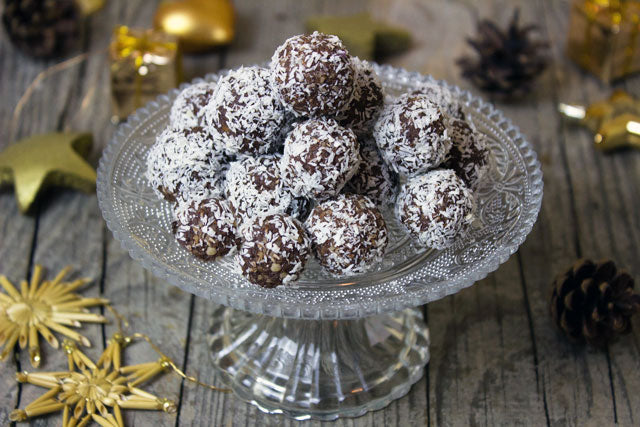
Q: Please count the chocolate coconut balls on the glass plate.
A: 15